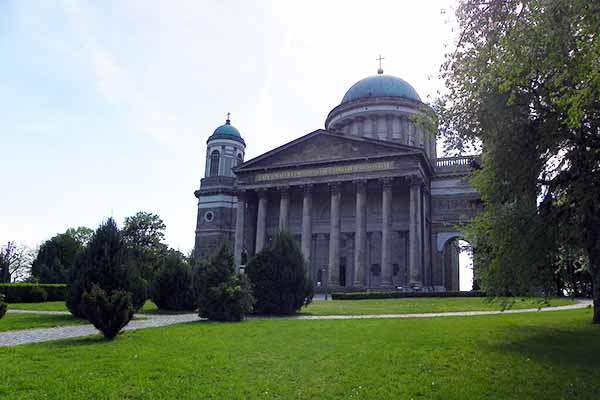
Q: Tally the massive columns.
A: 8